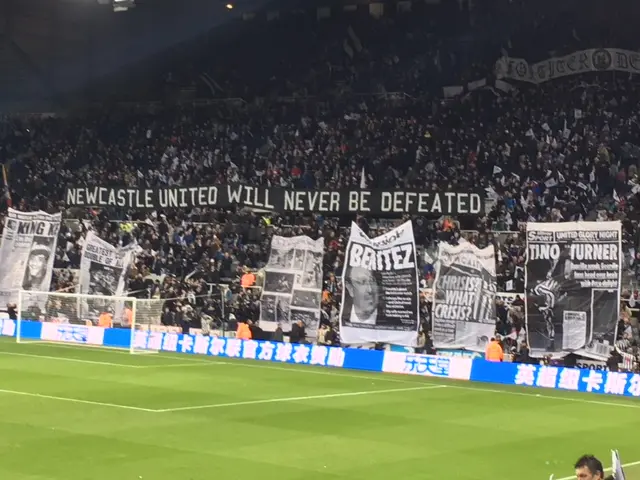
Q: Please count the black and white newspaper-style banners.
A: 6